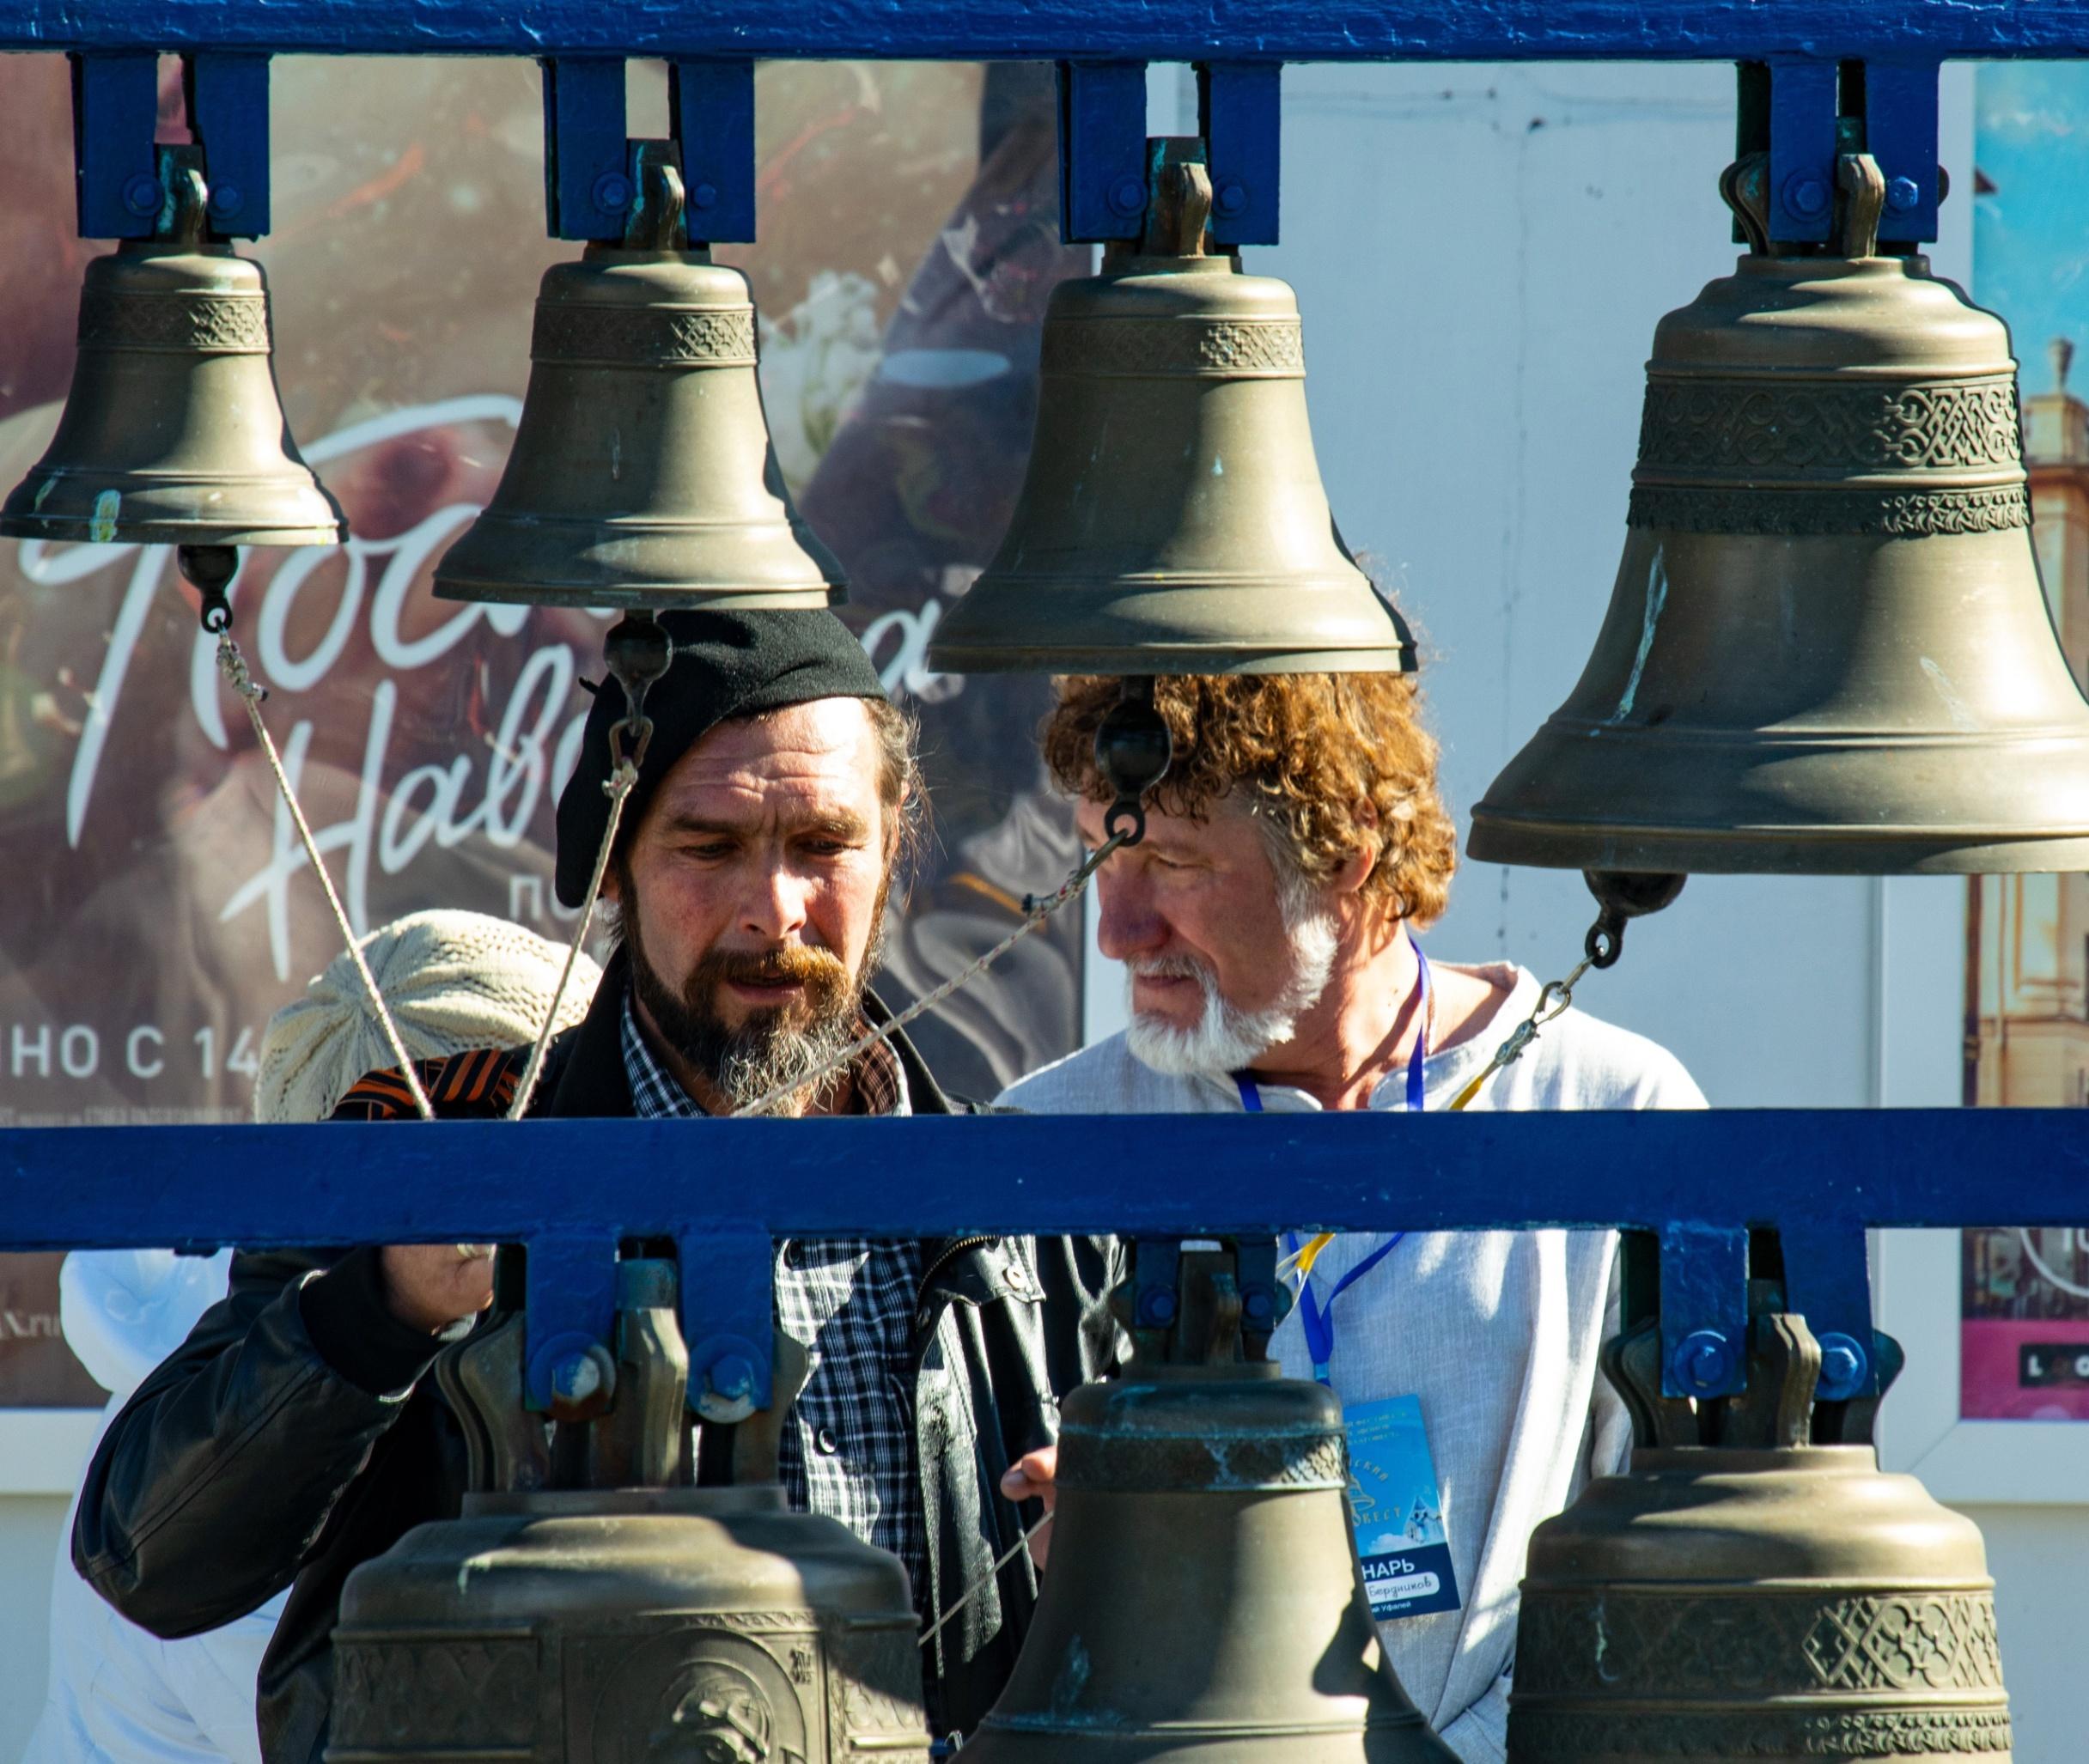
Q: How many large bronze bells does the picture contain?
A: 7